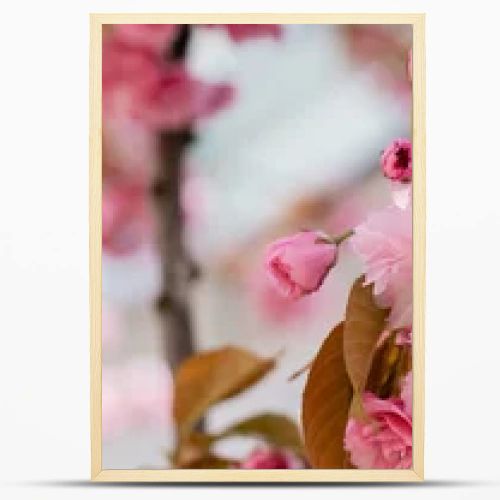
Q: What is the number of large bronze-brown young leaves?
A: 3